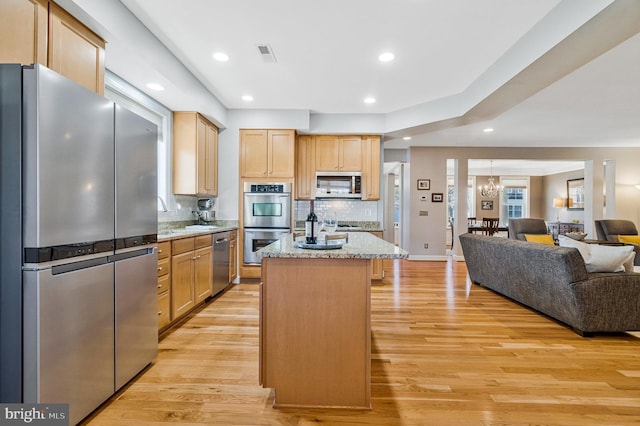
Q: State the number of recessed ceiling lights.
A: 7